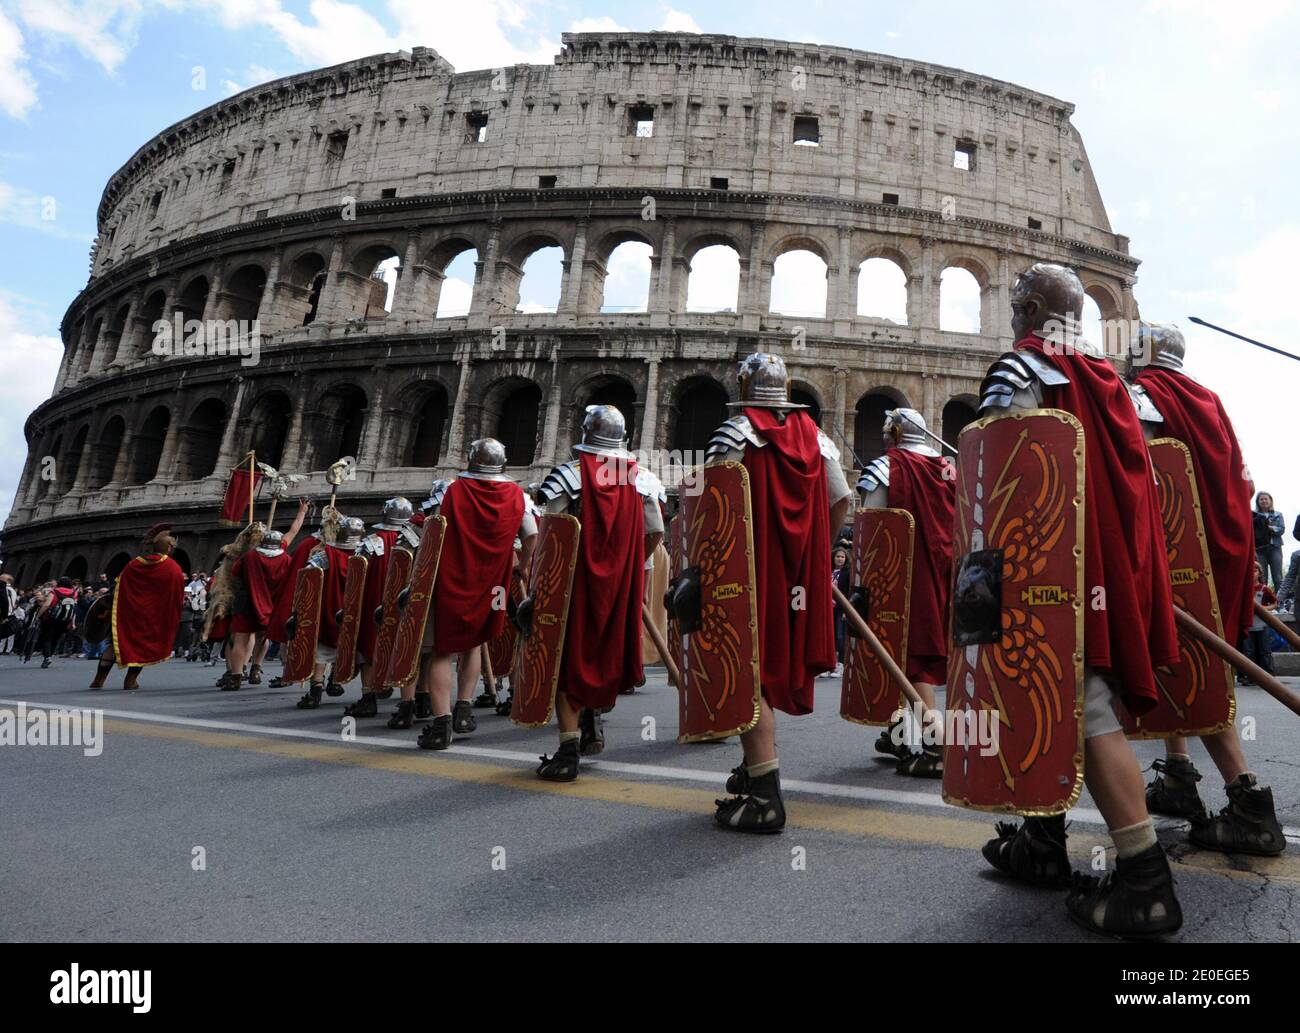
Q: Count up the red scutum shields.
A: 11